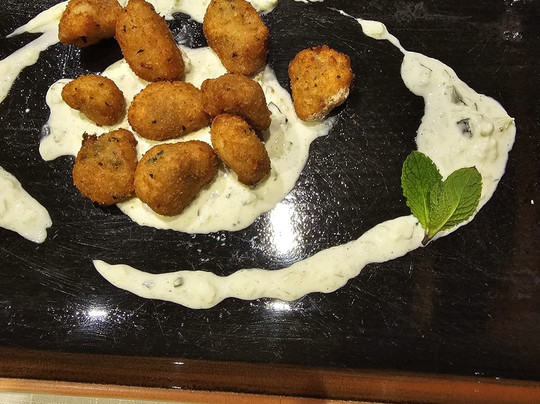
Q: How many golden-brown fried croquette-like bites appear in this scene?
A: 10